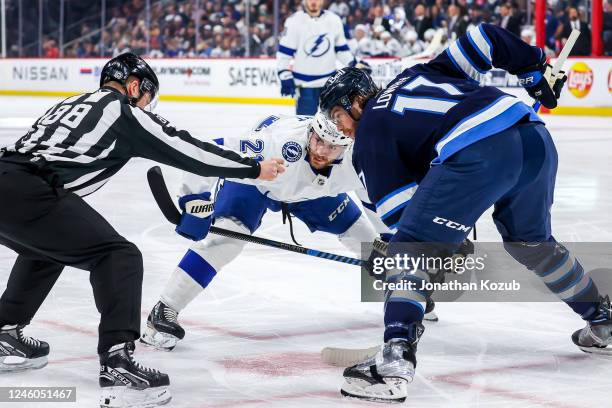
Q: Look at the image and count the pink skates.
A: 0